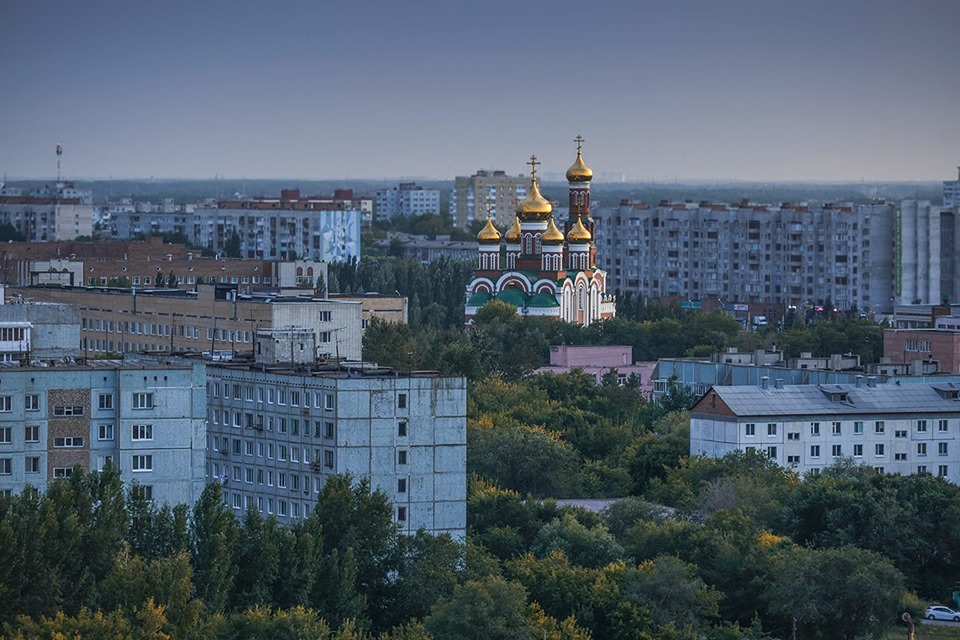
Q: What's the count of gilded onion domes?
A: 6